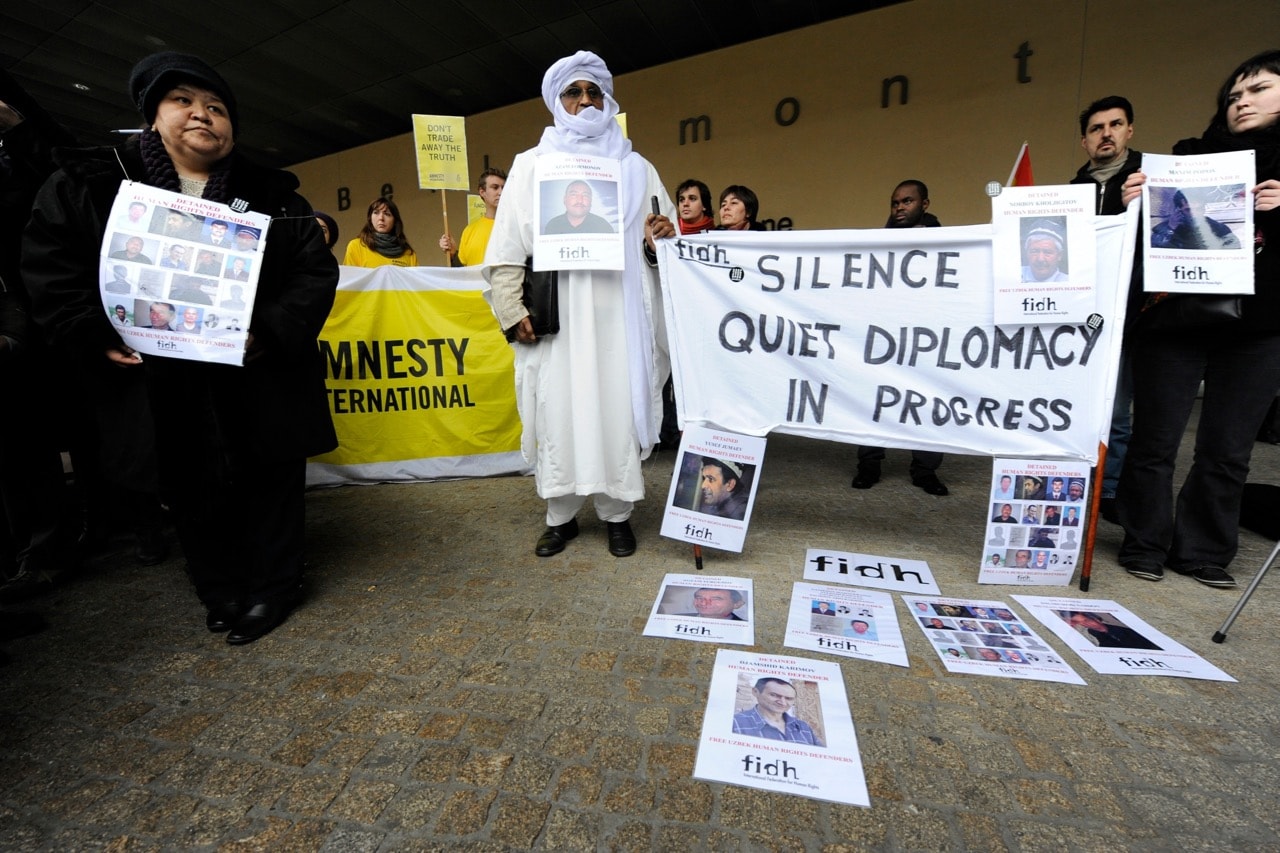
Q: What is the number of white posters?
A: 12